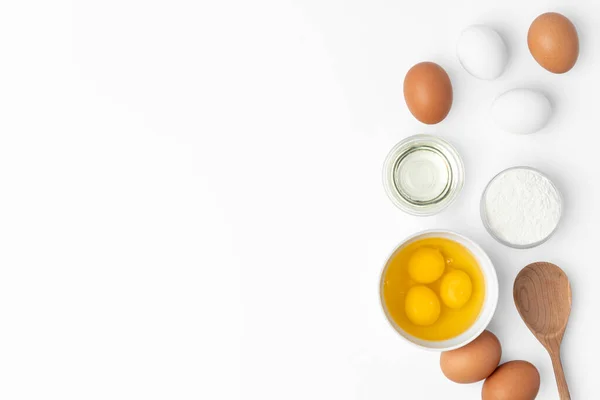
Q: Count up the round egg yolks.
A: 3